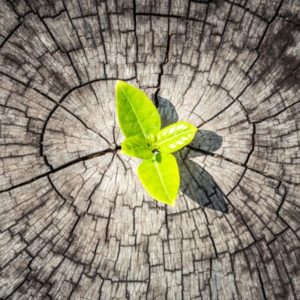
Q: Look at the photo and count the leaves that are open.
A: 4